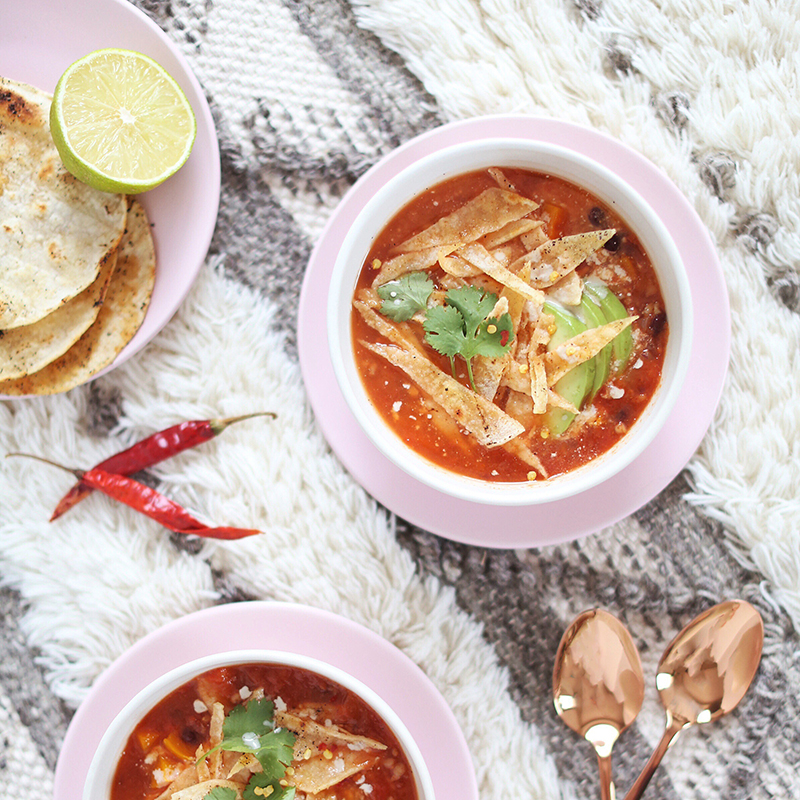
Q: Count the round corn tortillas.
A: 3